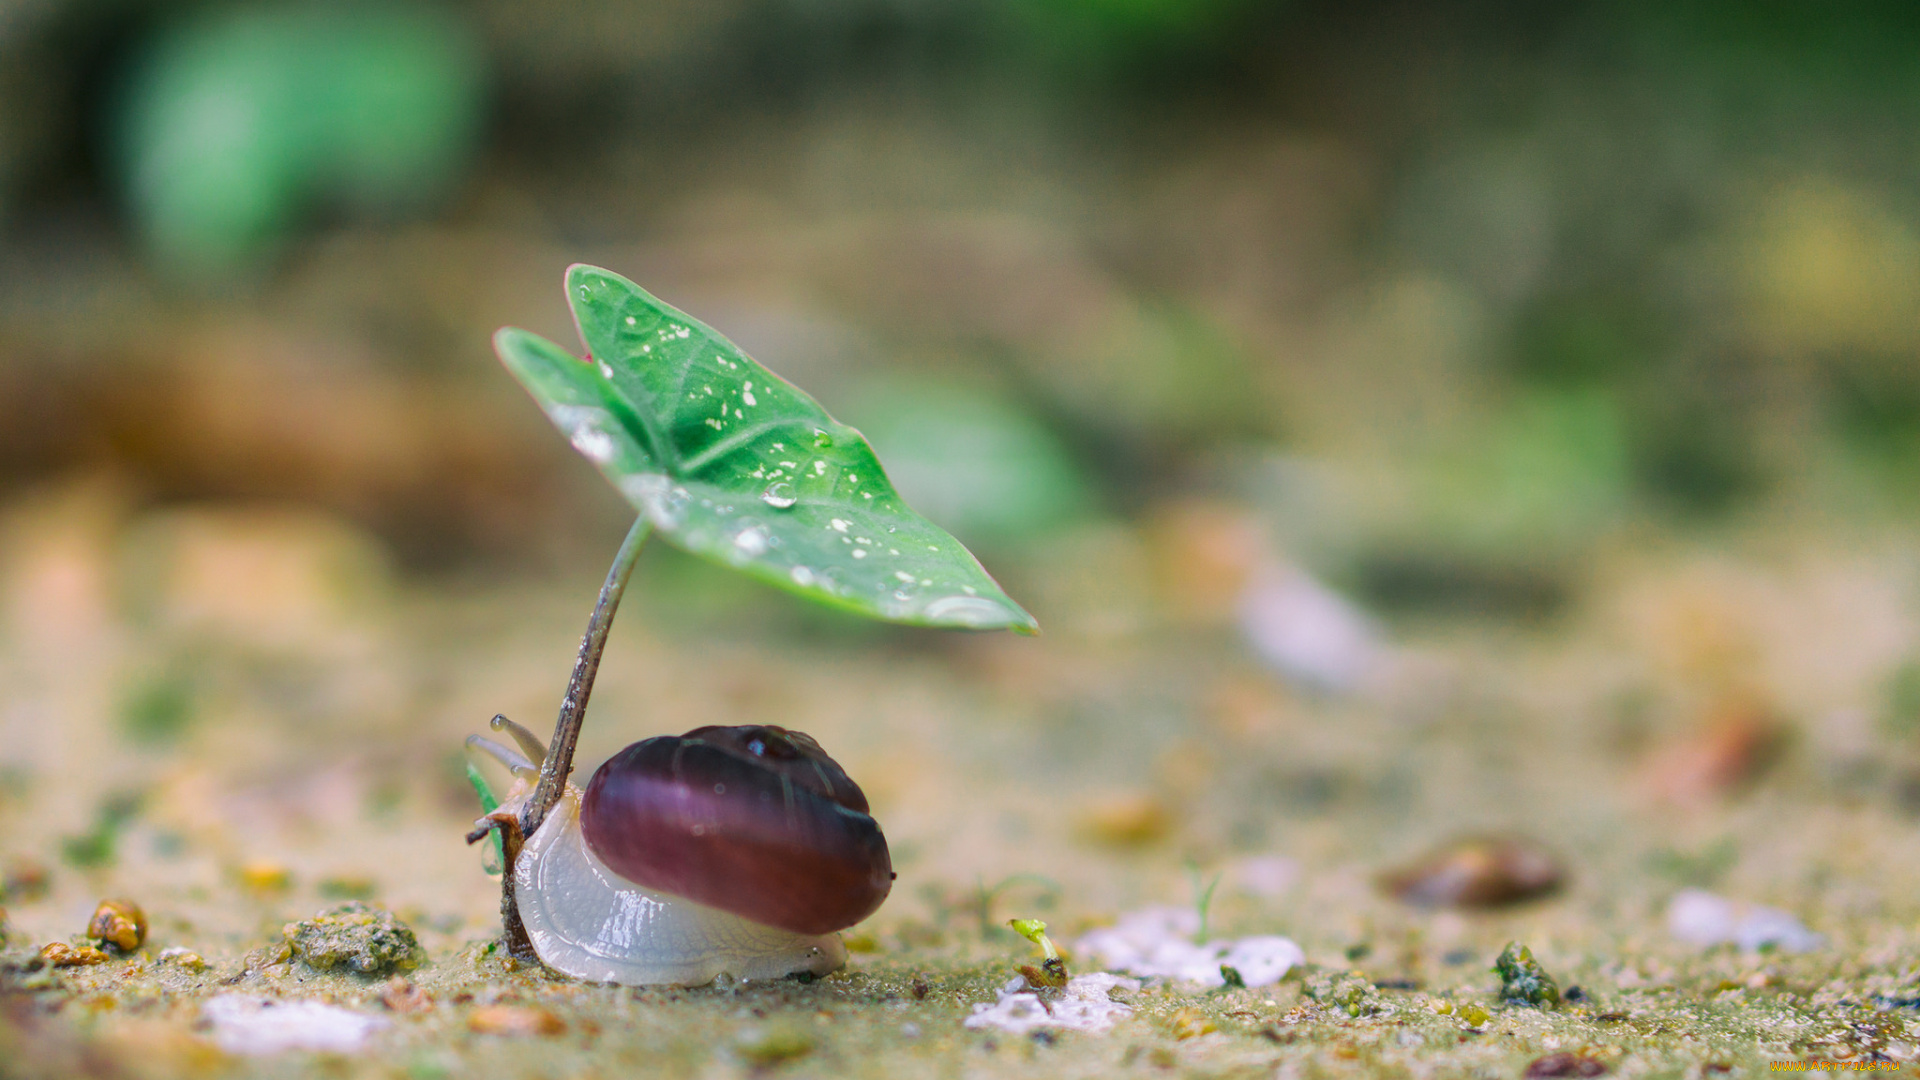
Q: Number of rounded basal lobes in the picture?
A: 2